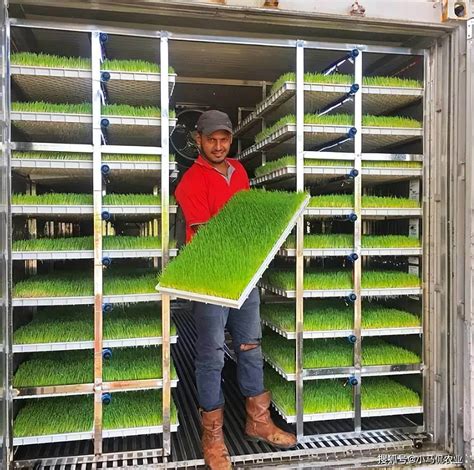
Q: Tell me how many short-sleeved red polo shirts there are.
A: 1